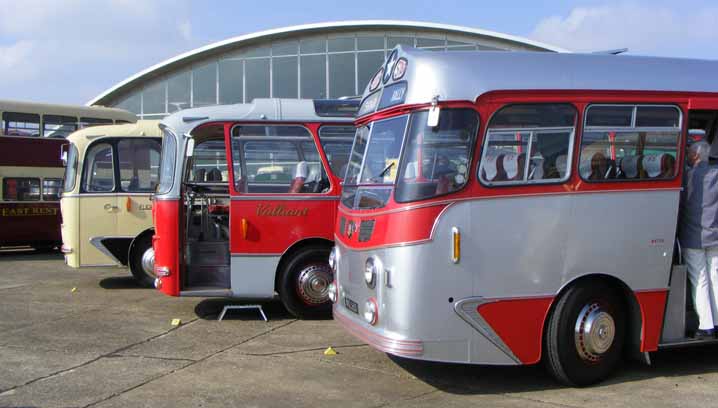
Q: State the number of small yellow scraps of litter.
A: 3